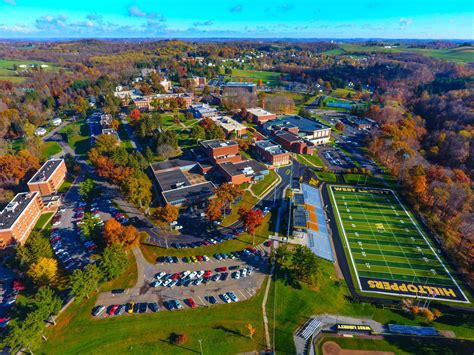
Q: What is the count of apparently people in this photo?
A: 0